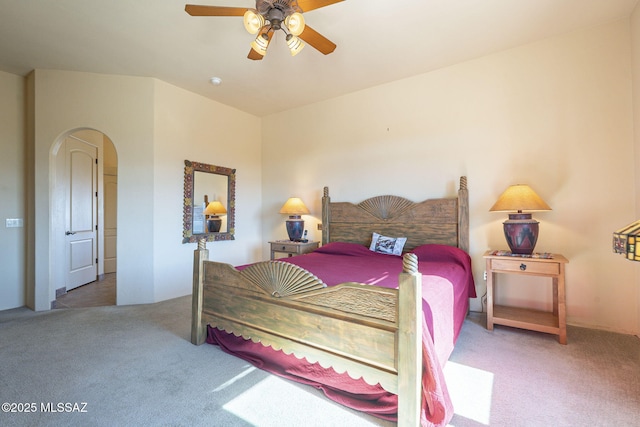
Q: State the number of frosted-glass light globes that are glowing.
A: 4